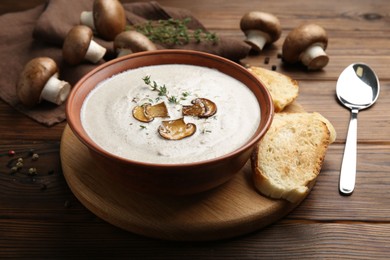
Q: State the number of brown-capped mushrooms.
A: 6